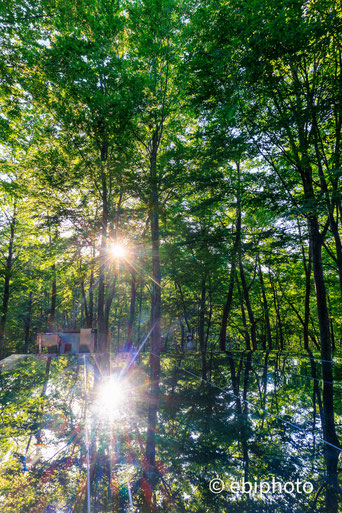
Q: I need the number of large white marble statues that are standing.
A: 0